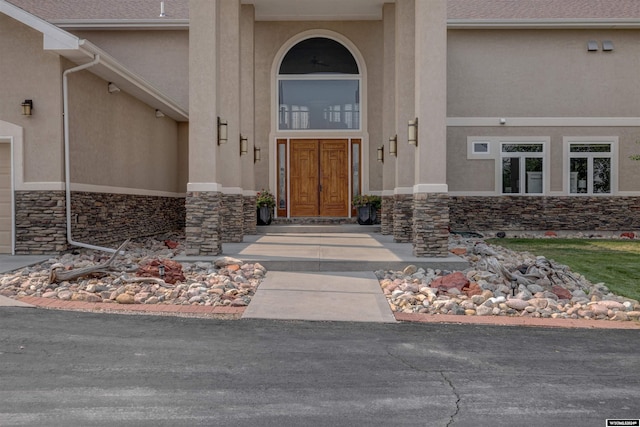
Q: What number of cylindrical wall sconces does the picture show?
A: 6